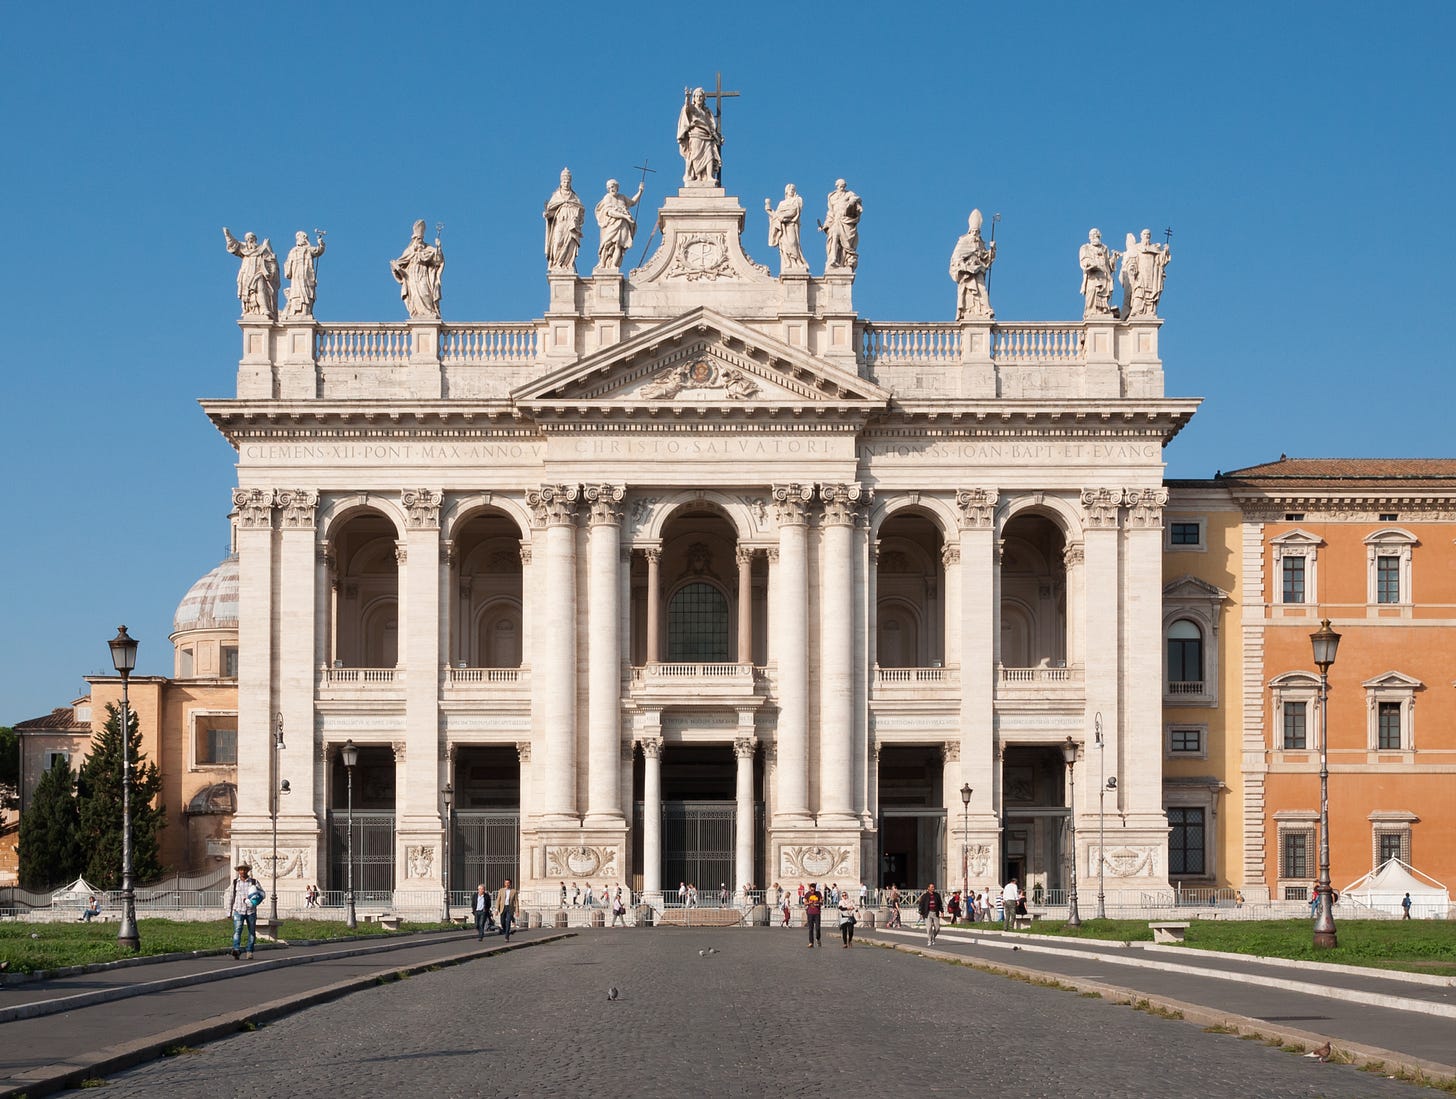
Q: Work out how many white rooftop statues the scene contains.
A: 11